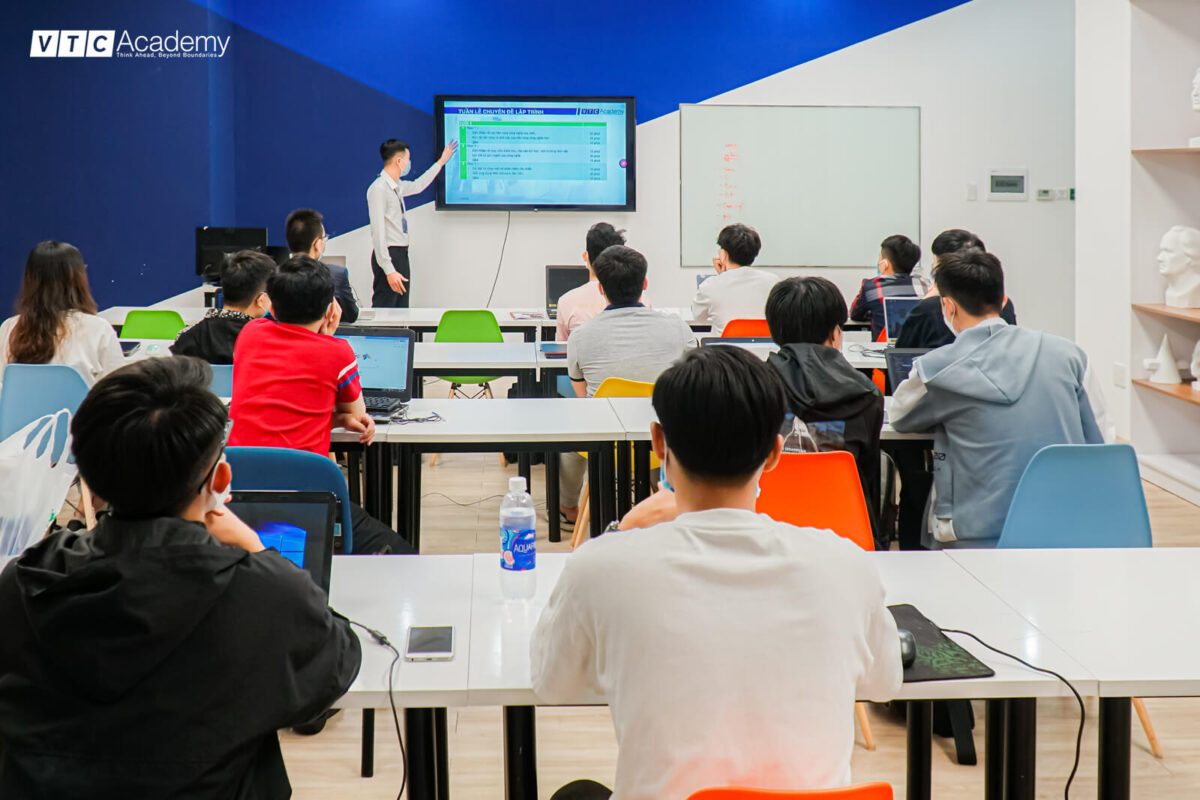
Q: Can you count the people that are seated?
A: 13